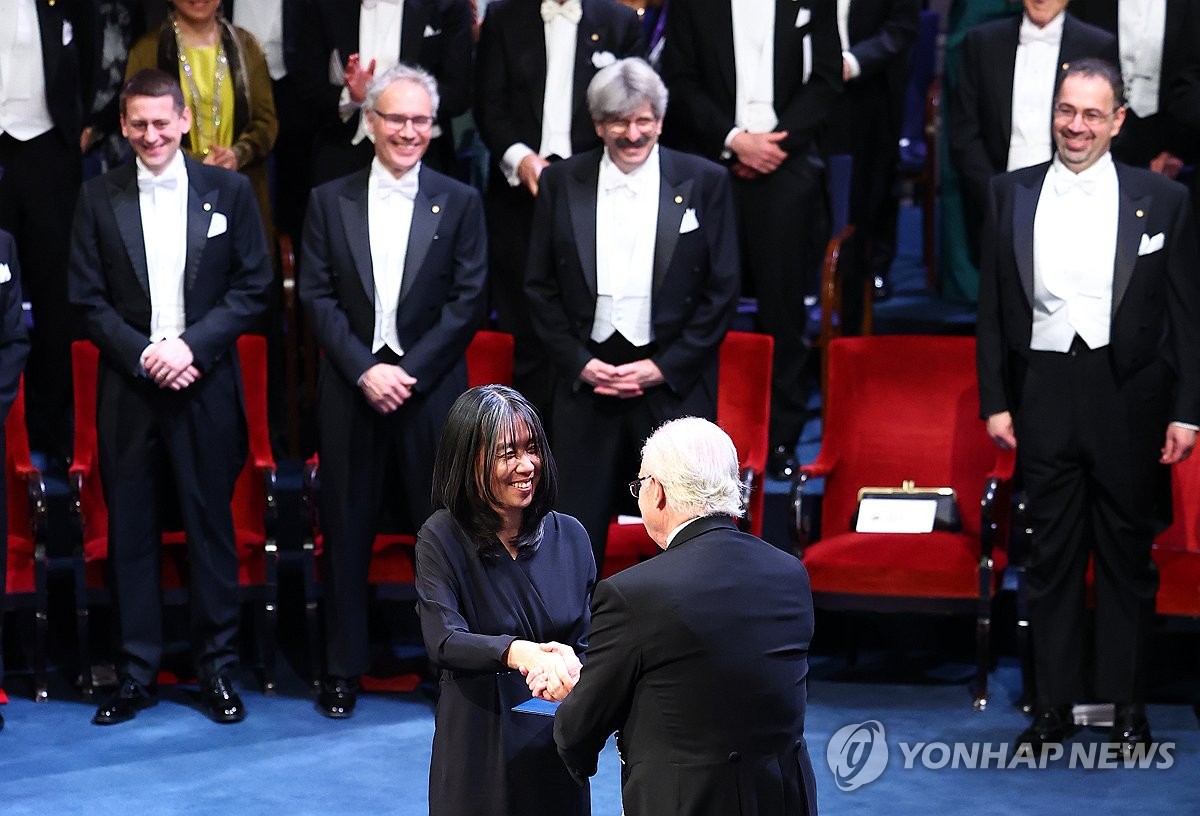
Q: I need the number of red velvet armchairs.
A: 6